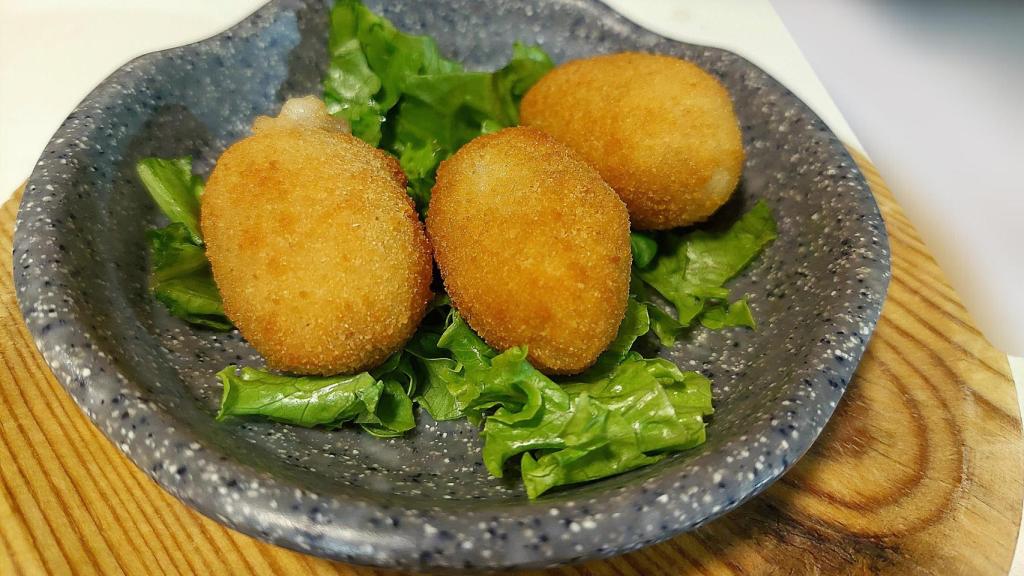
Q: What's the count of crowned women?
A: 0